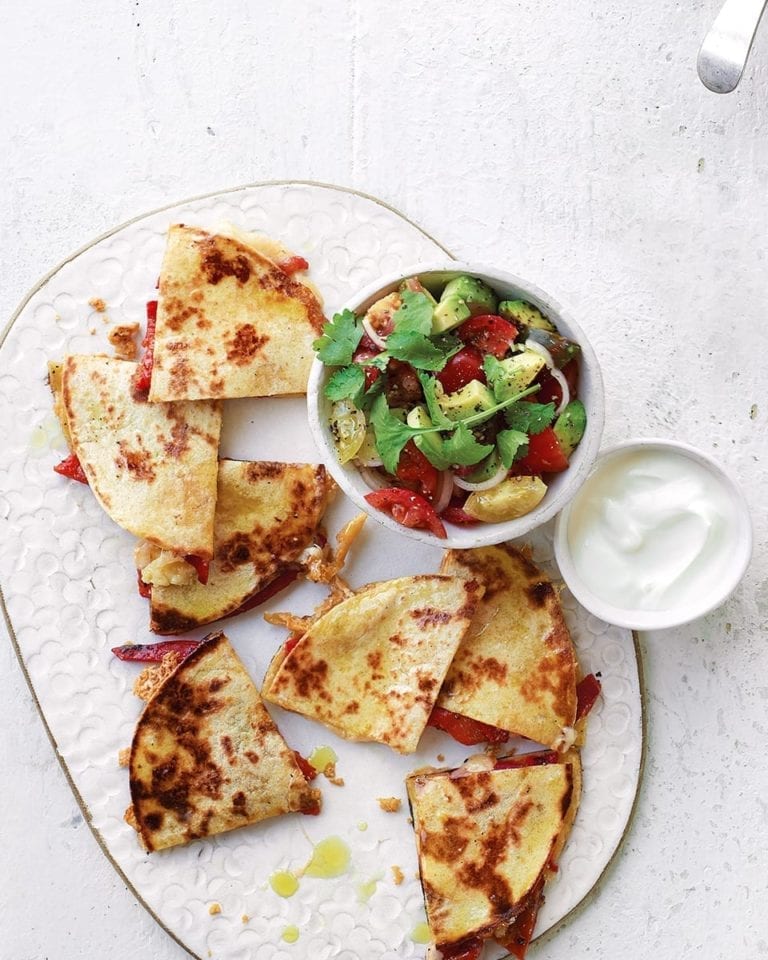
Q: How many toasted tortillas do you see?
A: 7